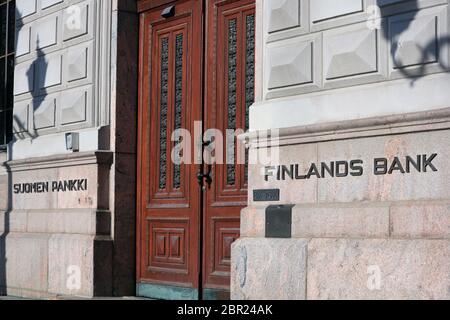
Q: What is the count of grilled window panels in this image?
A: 4